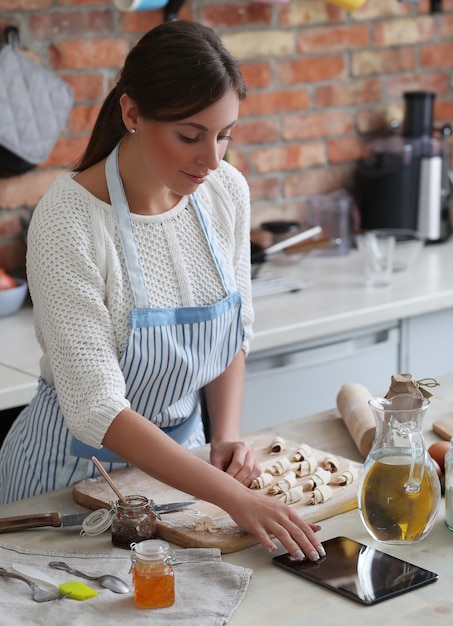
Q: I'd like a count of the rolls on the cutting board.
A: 11